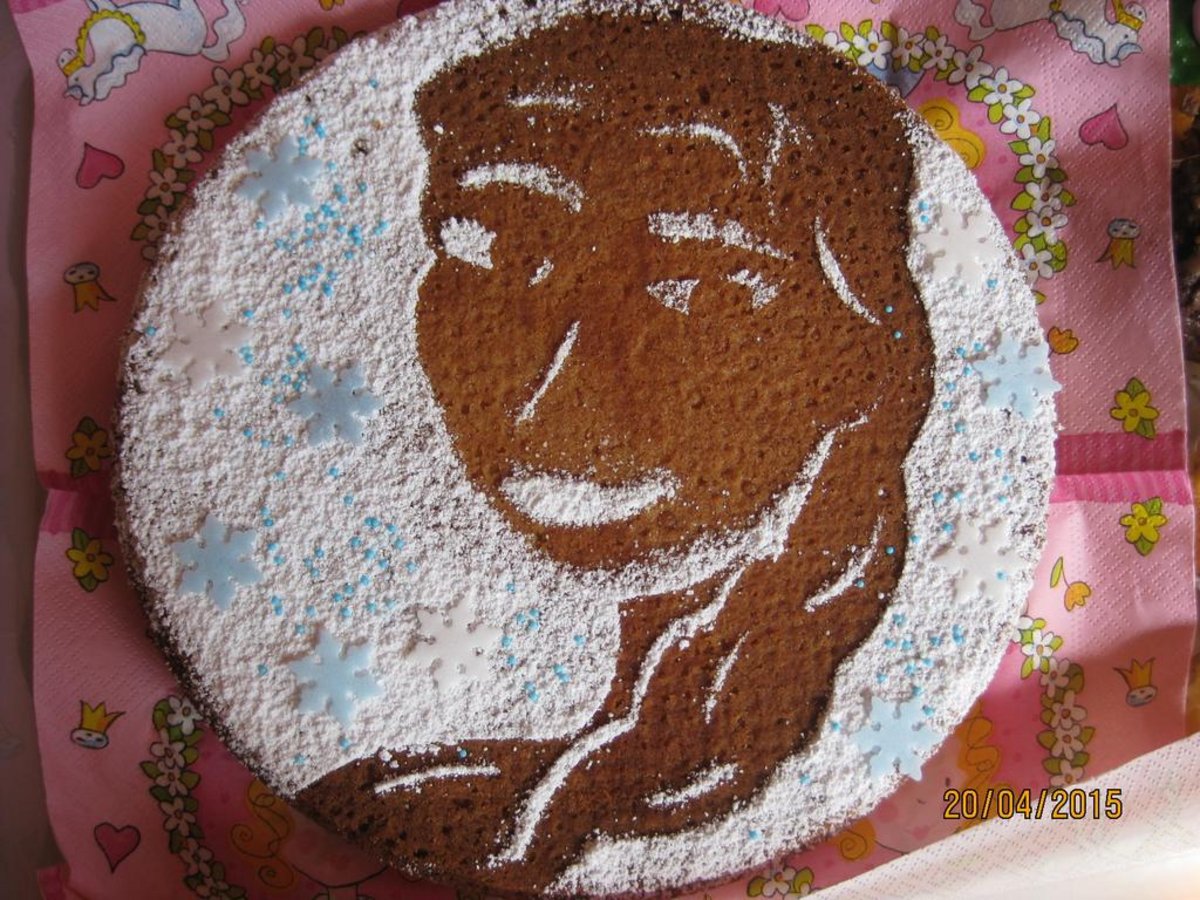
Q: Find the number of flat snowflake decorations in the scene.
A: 10